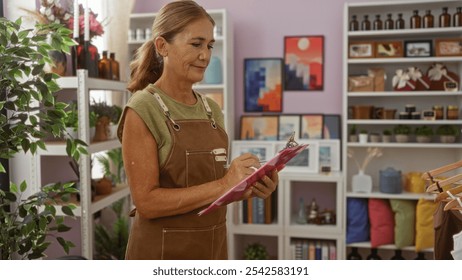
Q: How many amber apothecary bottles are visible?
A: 11